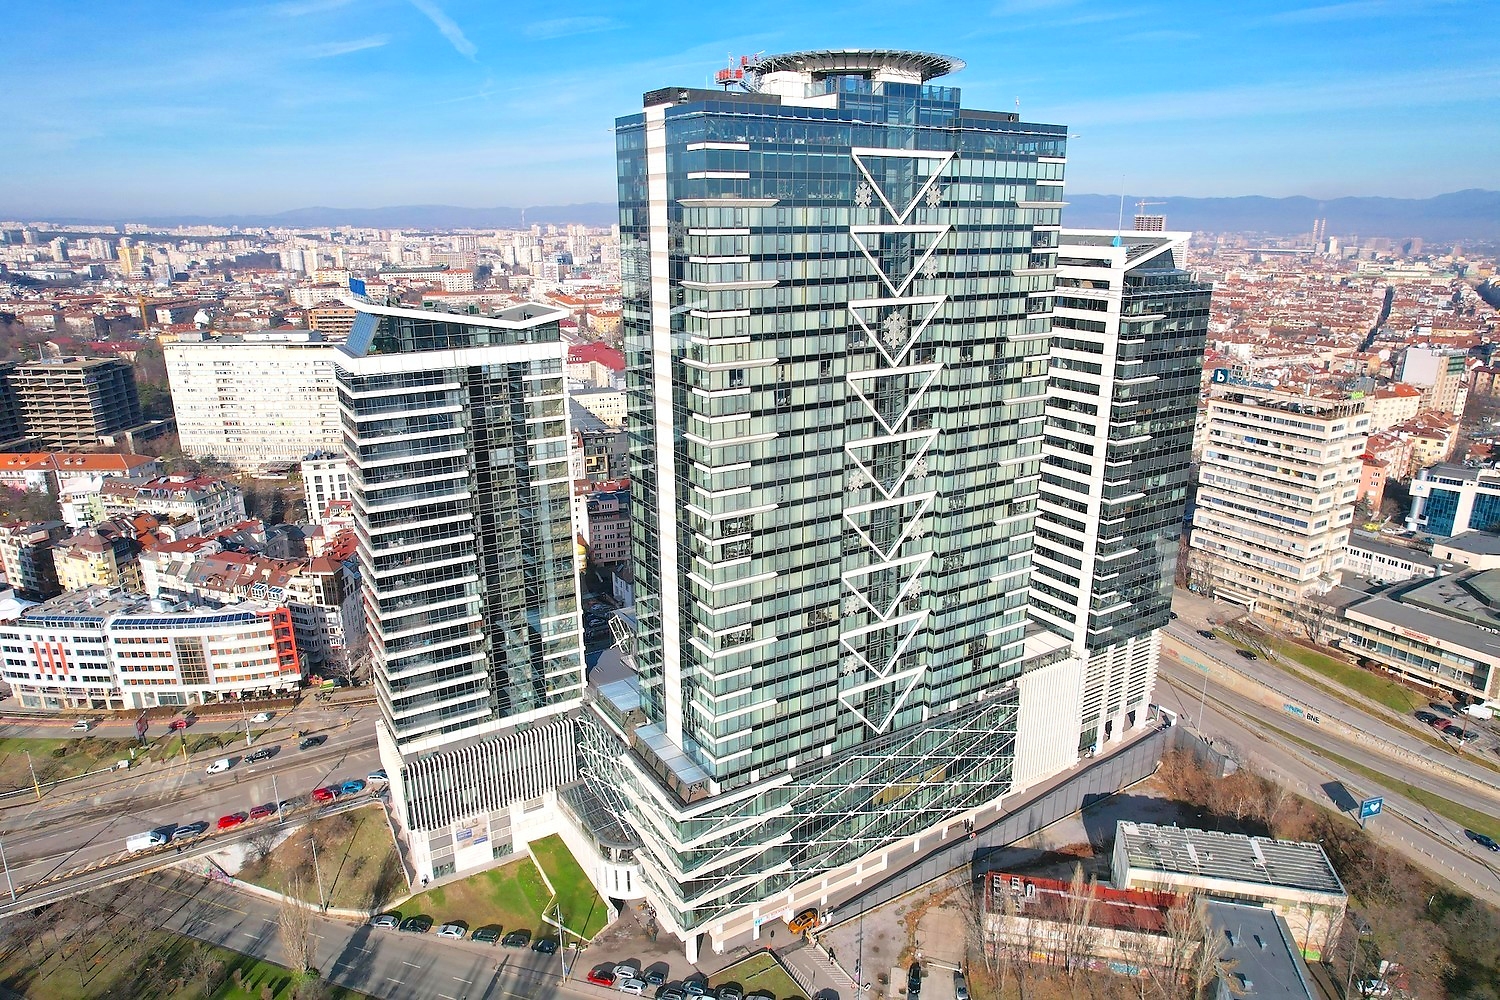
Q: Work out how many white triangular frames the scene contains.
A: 9